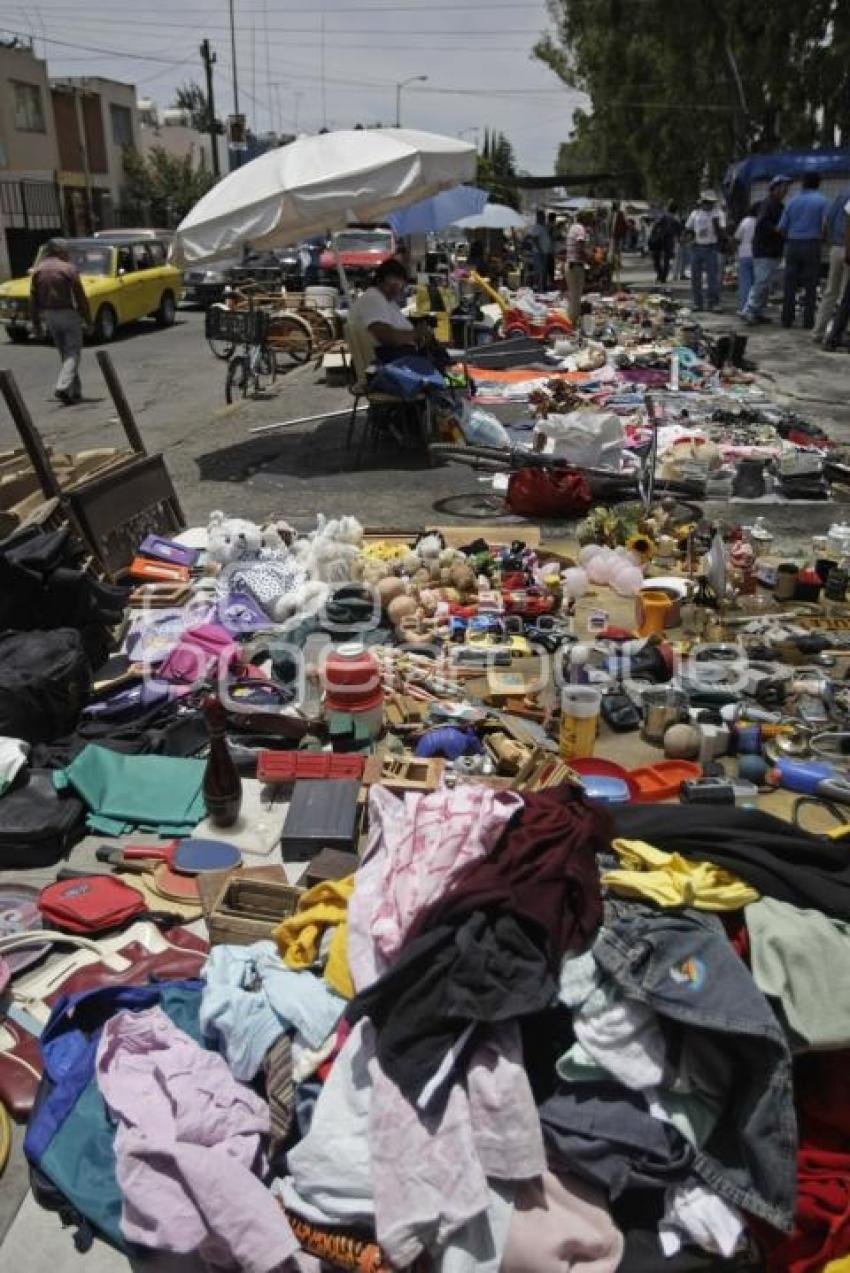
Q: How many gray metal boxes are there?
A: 1